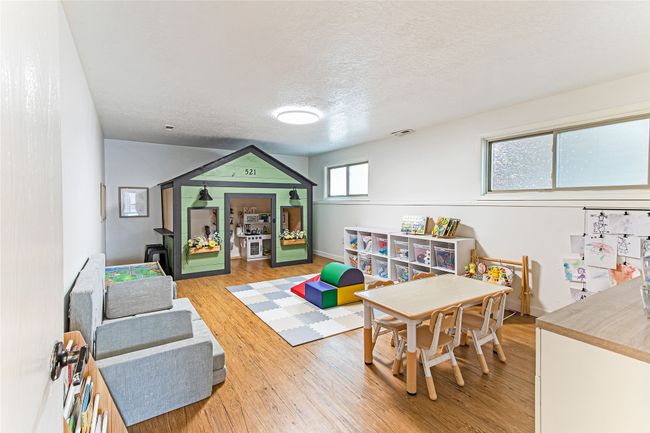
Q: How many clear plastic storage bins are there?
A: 11